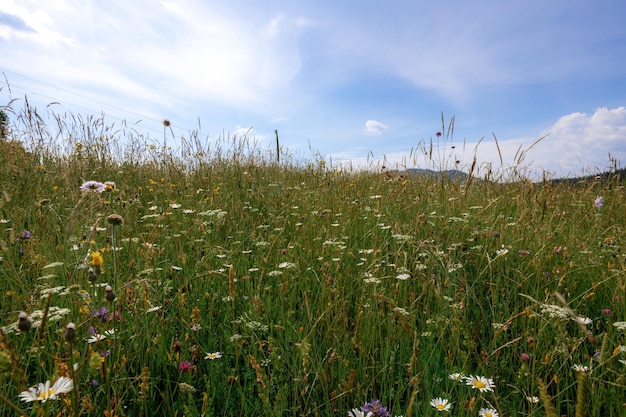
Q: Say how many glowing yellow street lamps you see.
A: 0